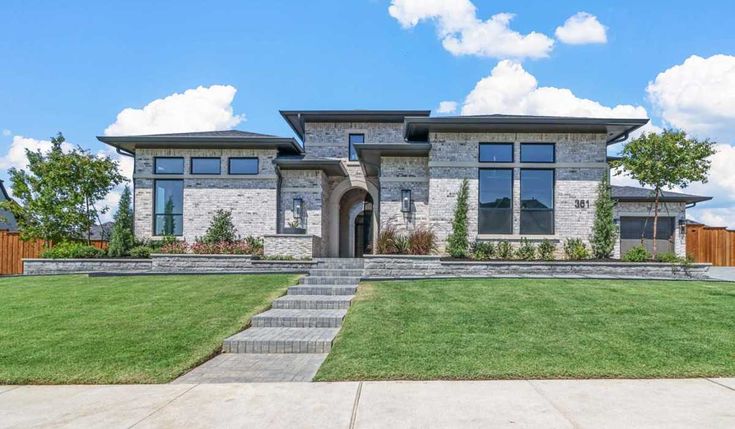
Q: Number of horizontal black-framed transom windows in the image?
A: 5